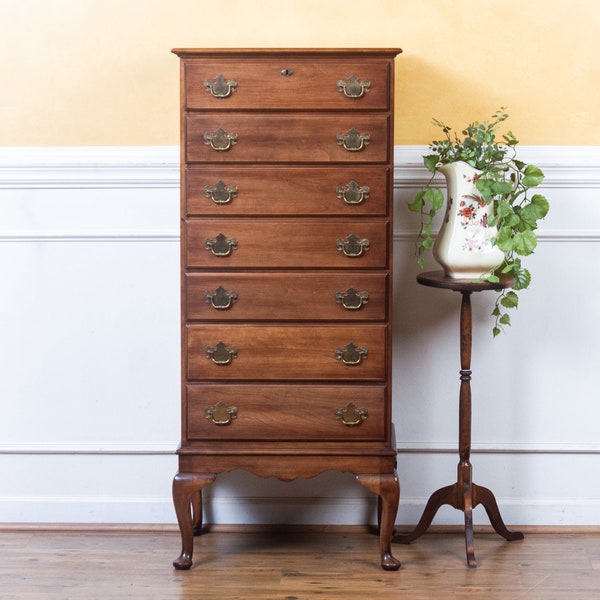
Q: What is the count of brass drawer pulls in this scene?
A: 14